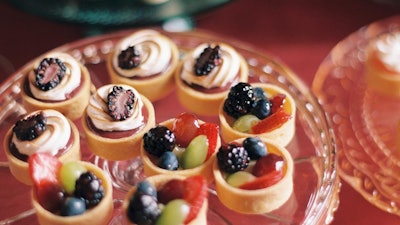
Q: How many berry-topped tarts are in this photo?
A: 10